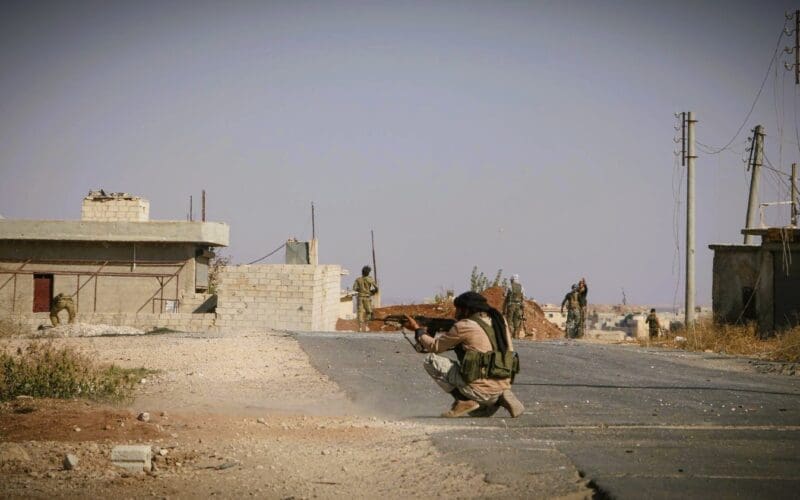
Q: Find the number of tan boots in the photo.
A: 2